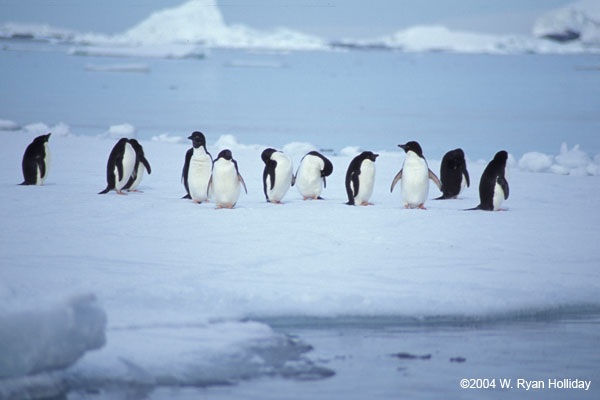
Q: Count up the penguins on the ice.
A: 11